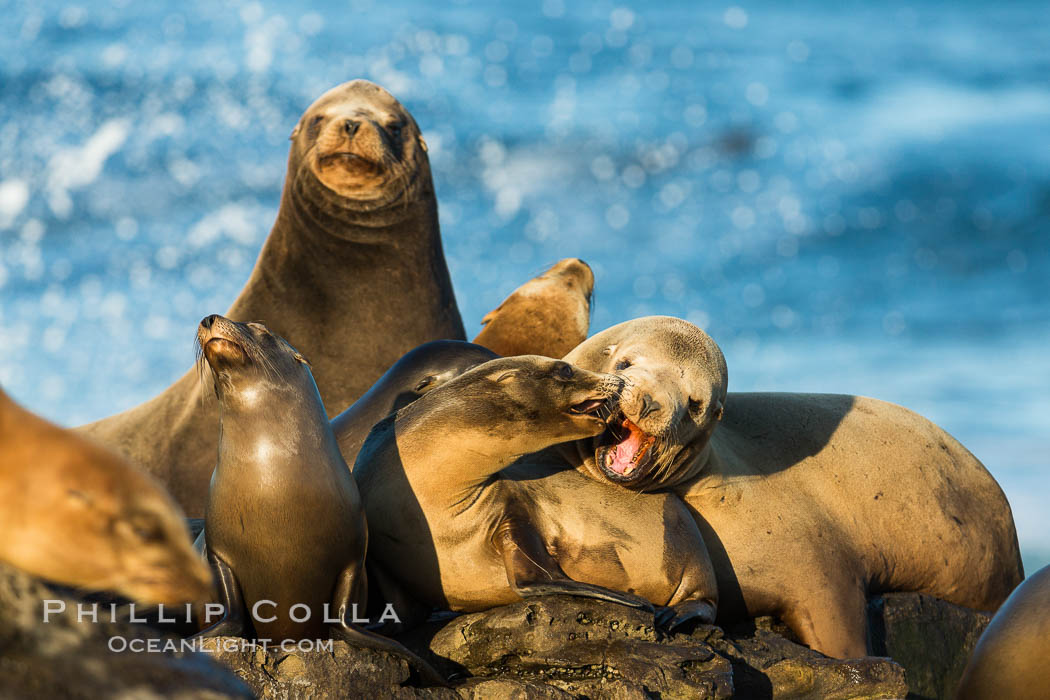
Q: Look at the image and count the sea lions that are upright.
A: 2